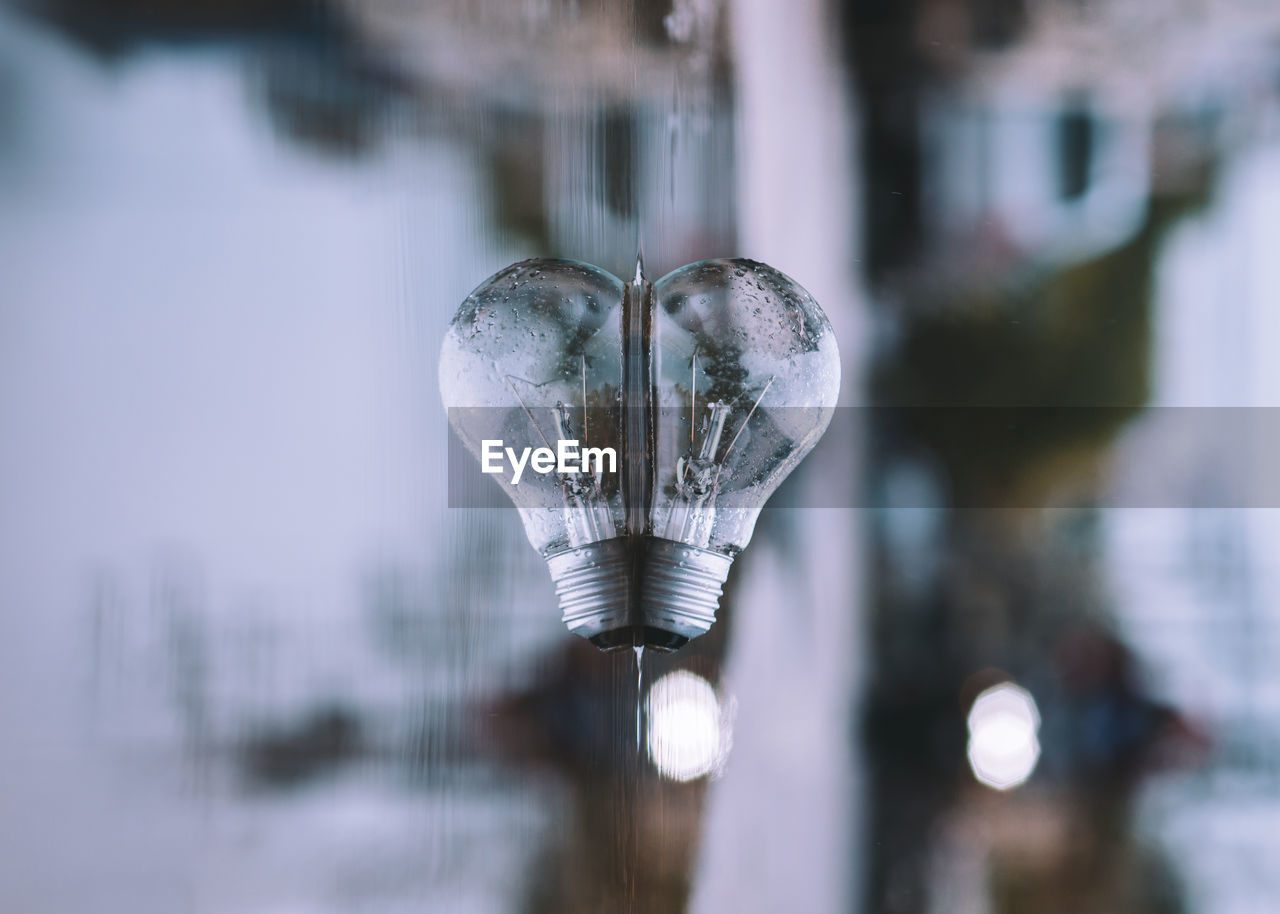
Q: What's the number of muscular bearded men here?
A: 0